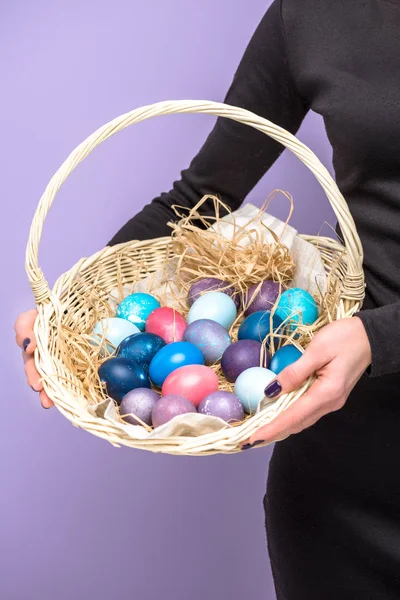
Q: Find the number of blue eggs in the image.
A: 10